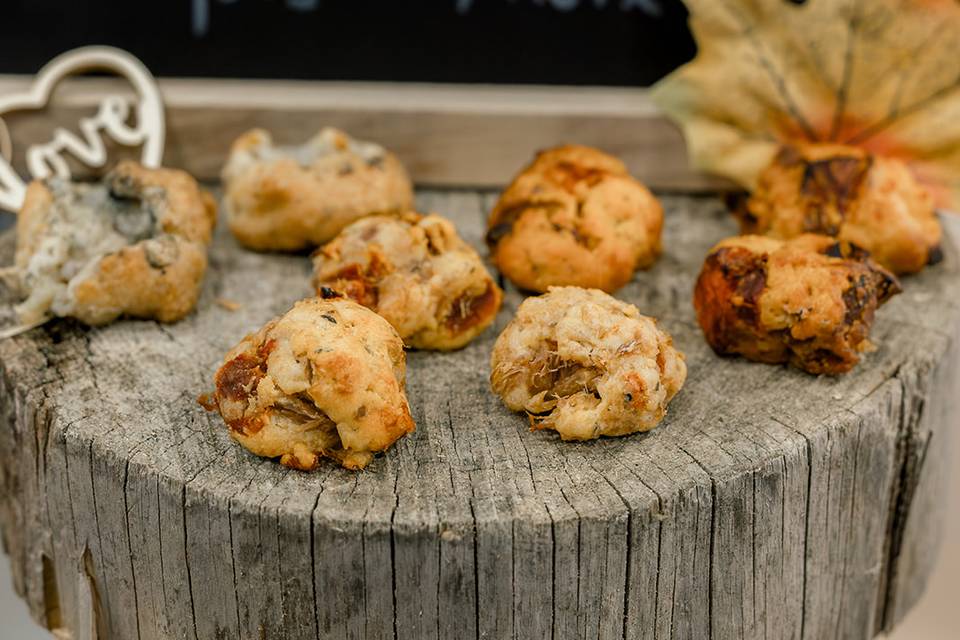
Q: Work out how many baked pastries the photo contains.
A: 8